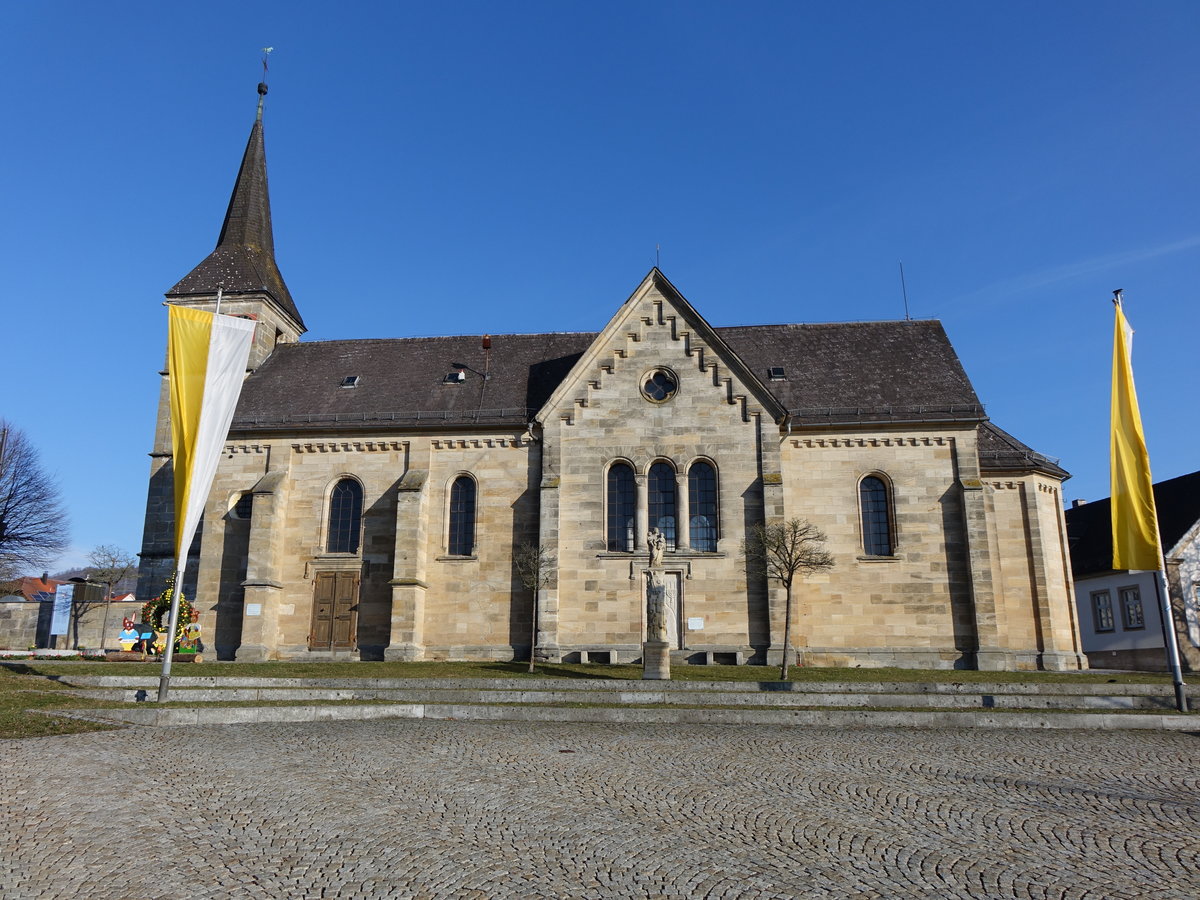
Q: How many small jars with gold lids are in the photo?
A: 0